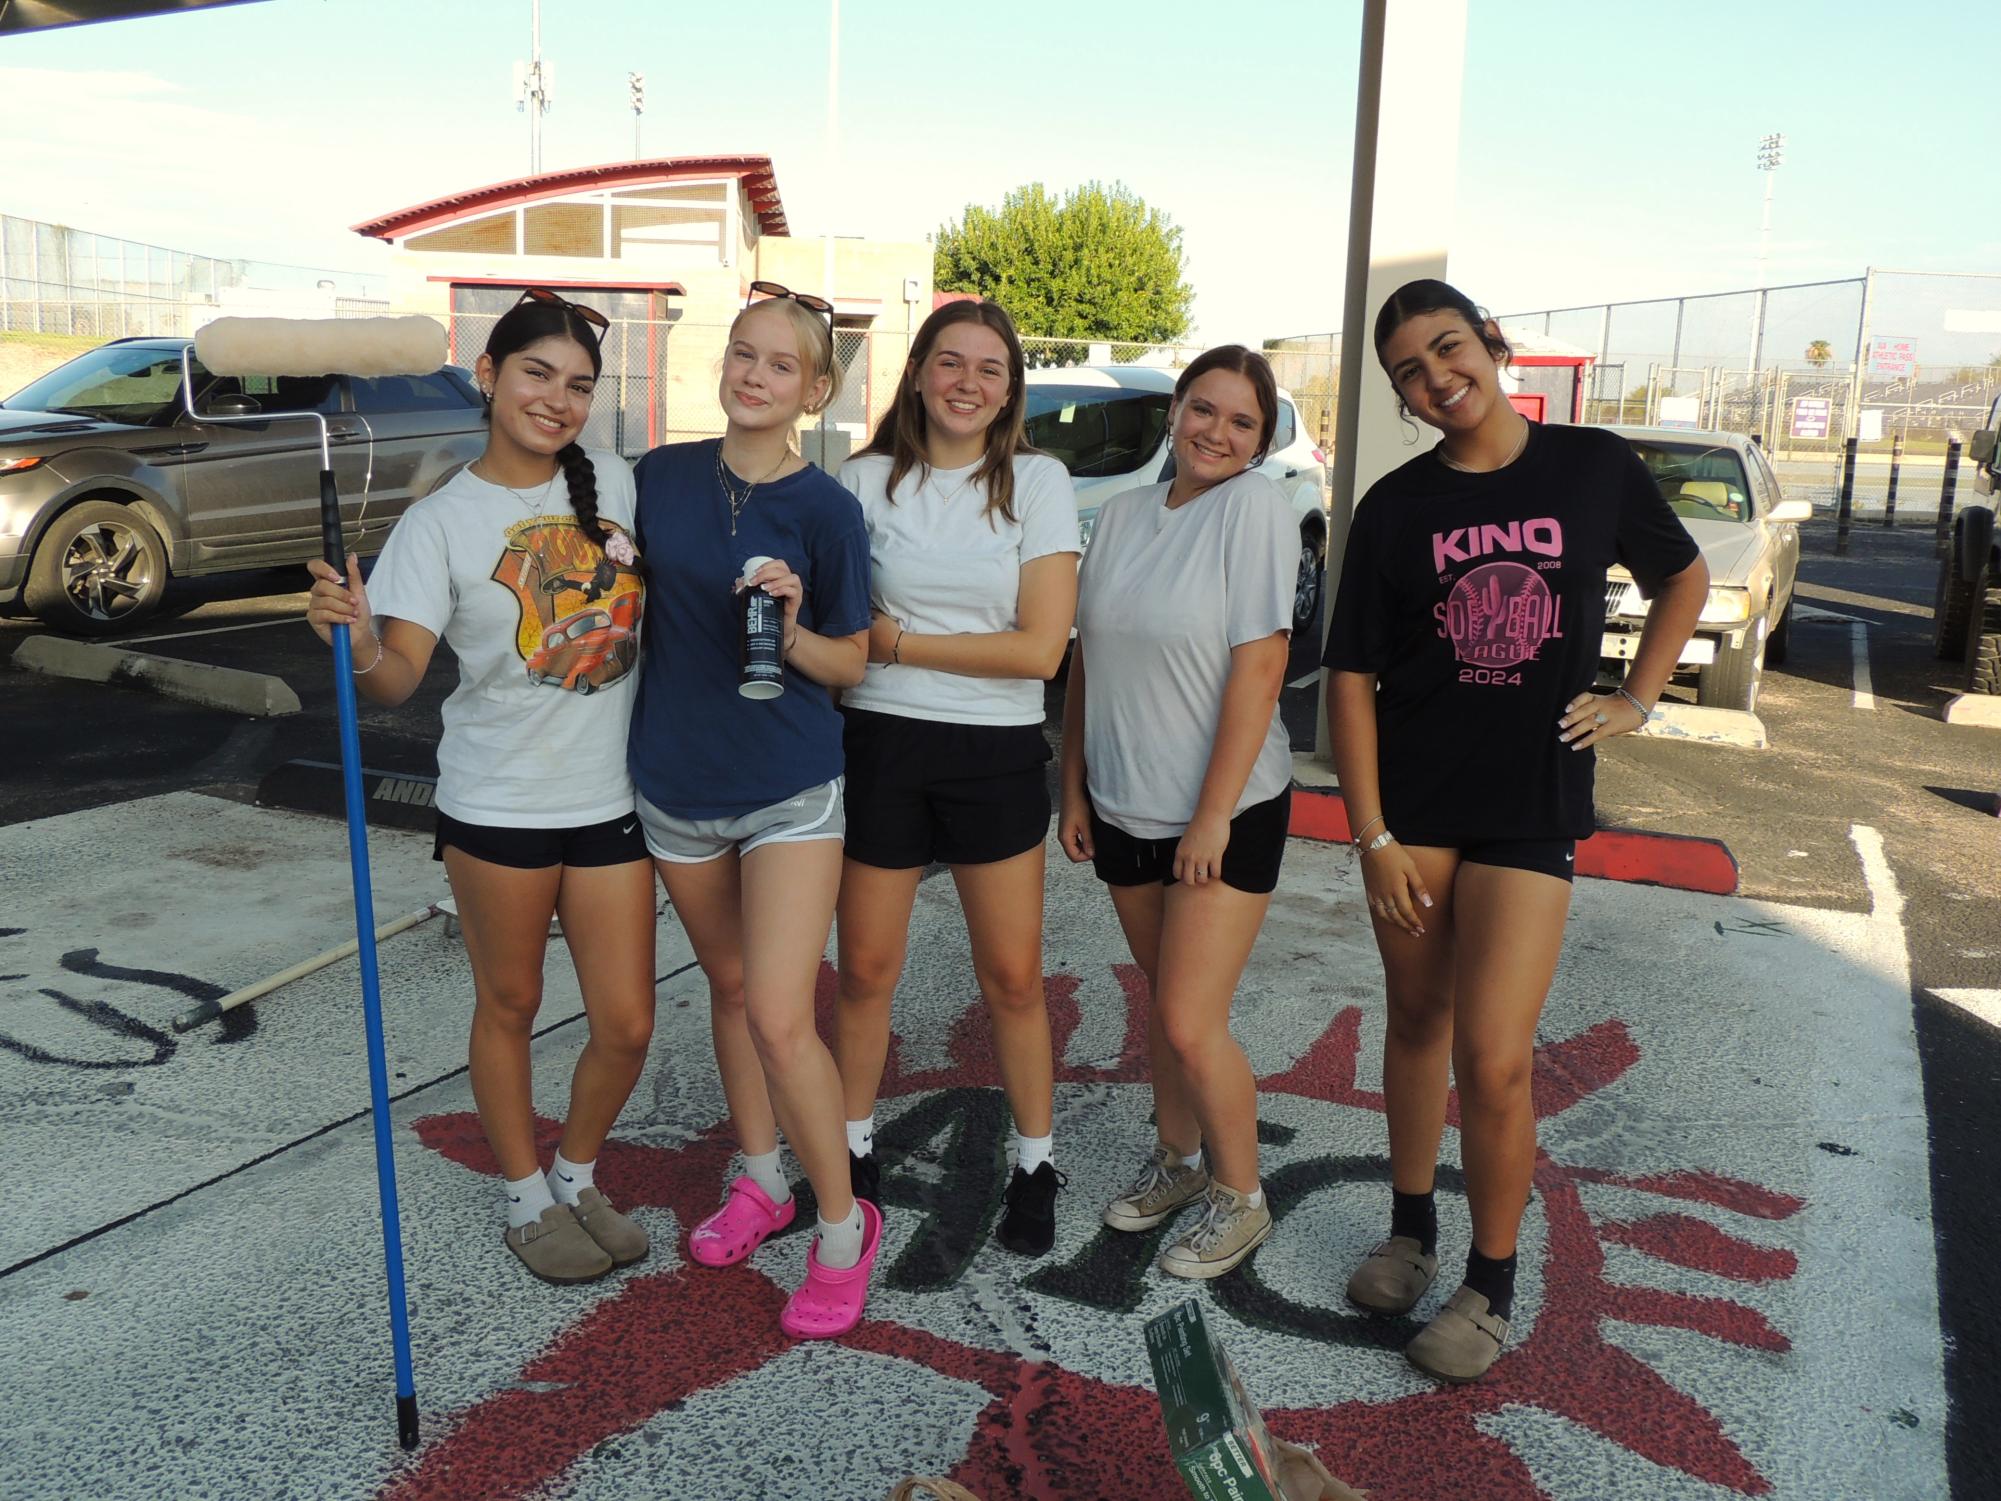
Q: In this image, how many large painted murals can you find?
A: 1